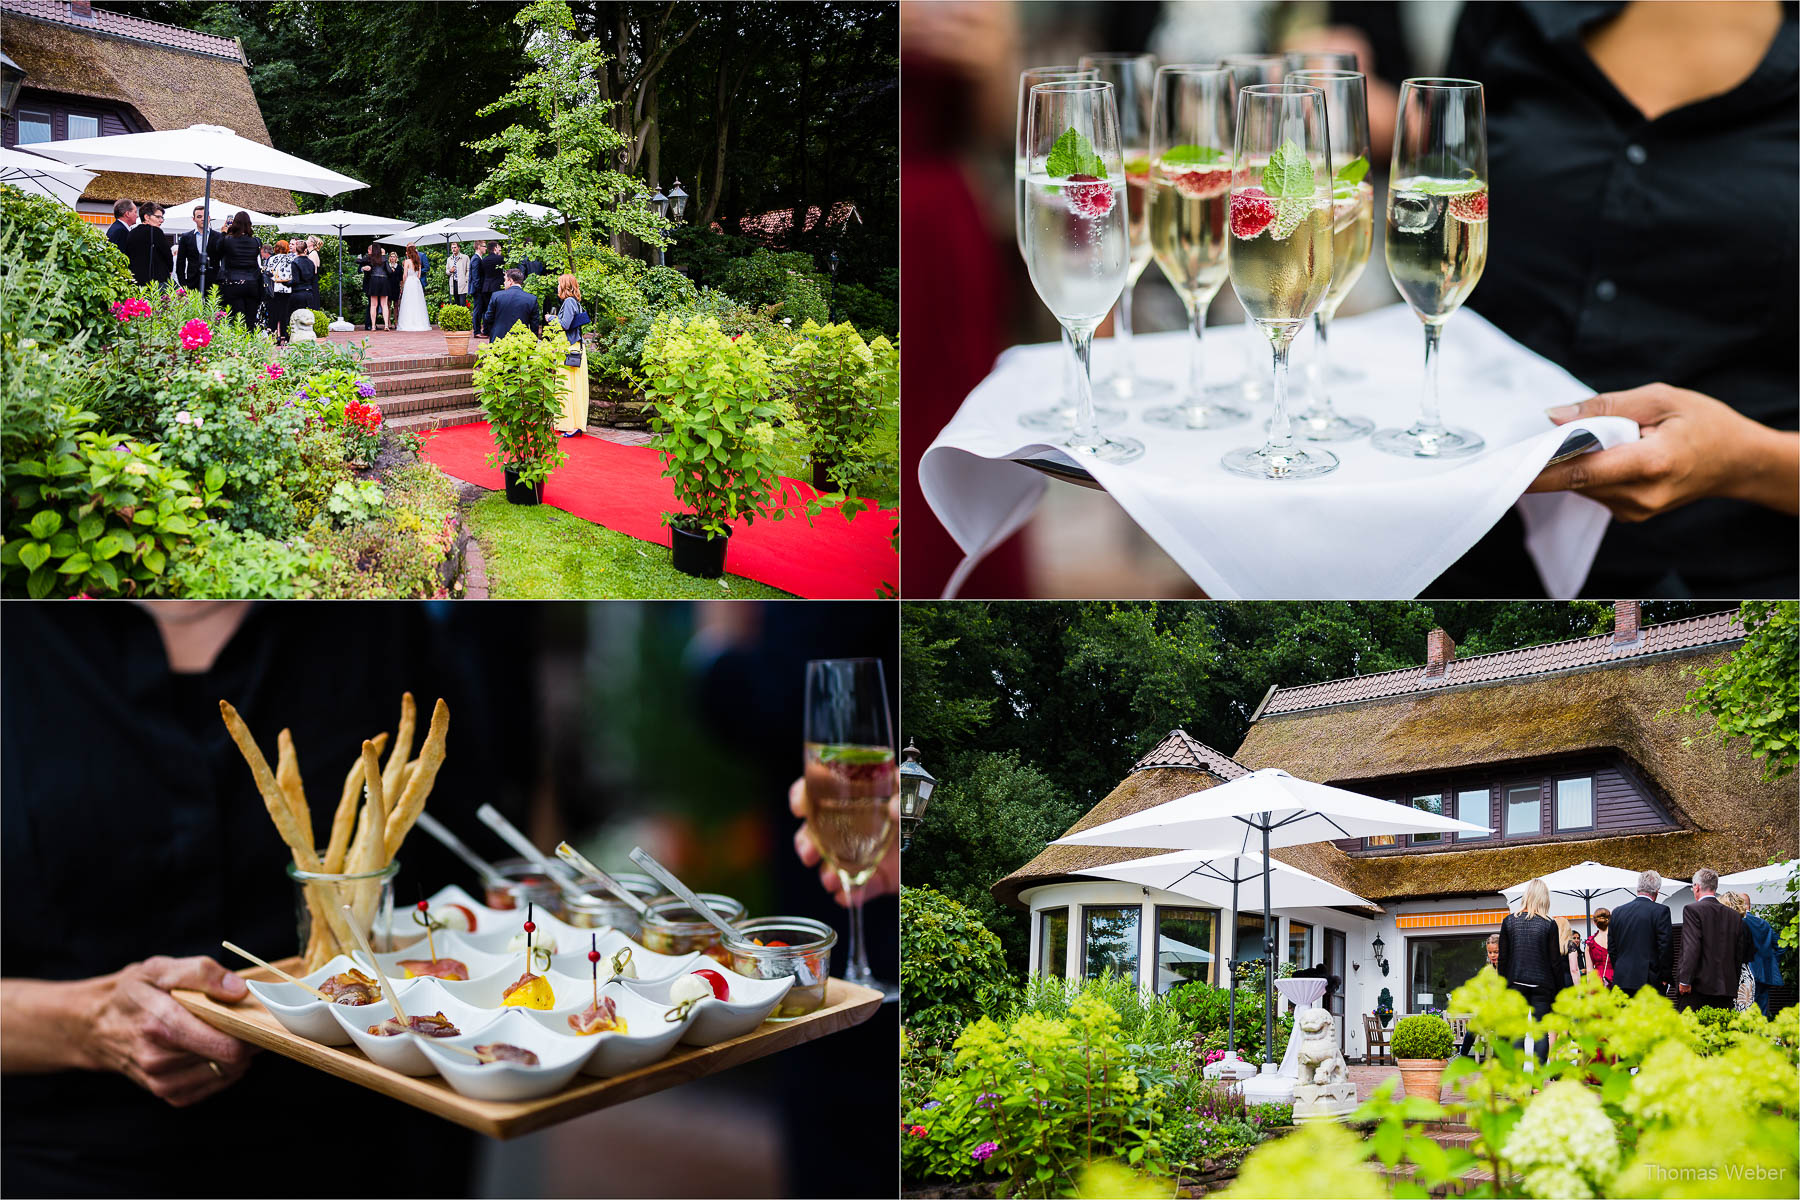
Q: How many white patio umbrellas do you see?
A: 10